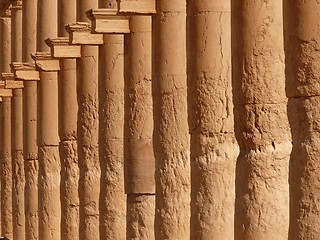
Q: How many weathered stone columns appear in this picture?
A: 12